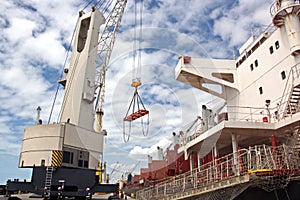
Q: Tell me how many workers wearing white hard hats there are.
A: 3